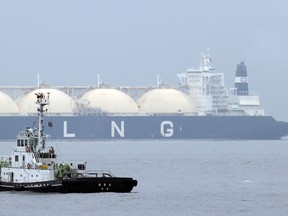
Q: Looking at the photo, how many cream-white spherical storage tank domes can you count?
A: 4